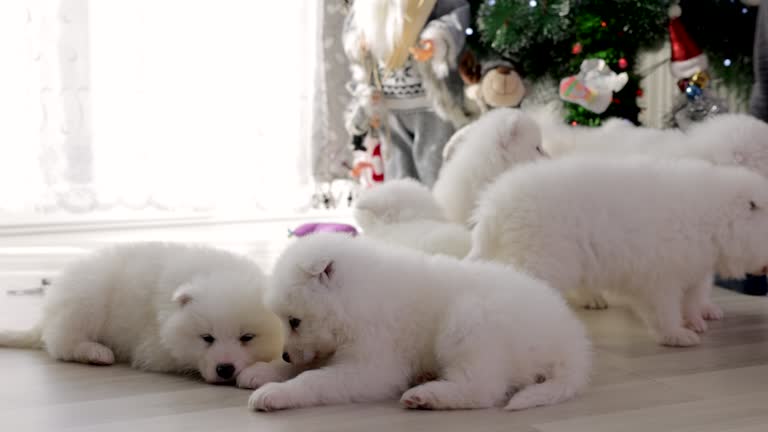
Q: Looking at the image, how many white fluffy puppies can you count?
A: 6